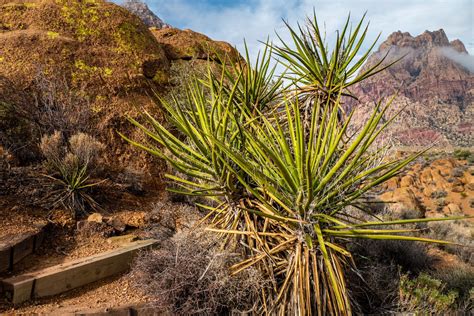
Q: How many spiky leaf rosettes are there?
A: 5